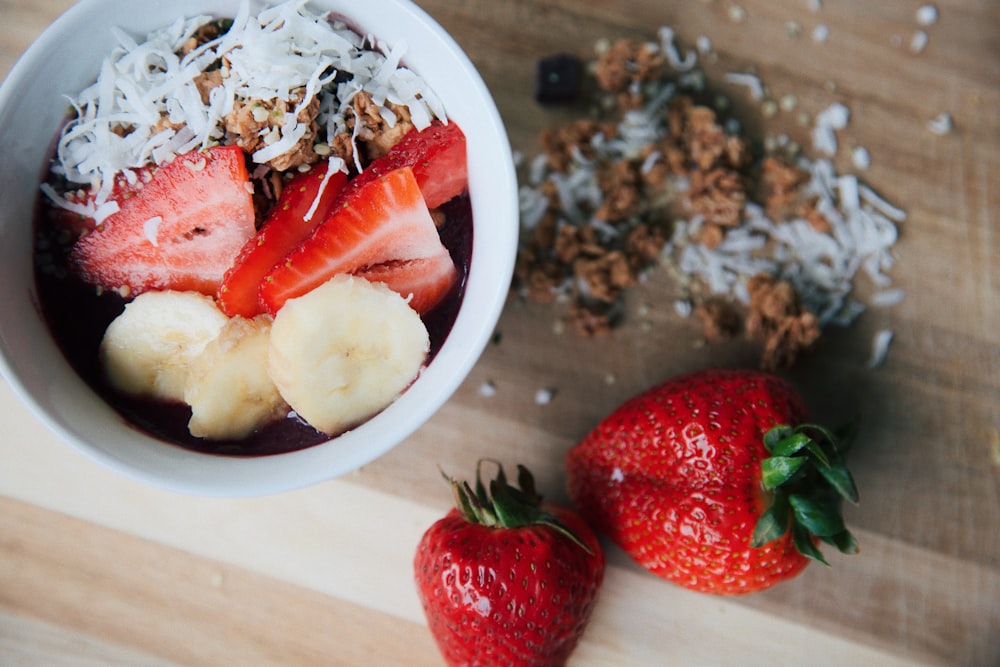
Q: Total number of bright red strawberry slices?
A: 4